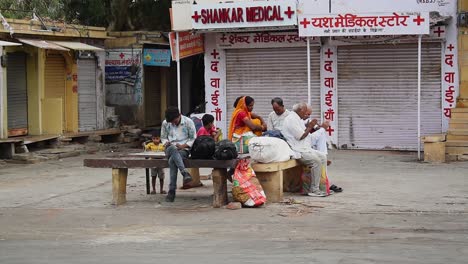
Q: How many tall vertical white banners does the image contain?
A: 3